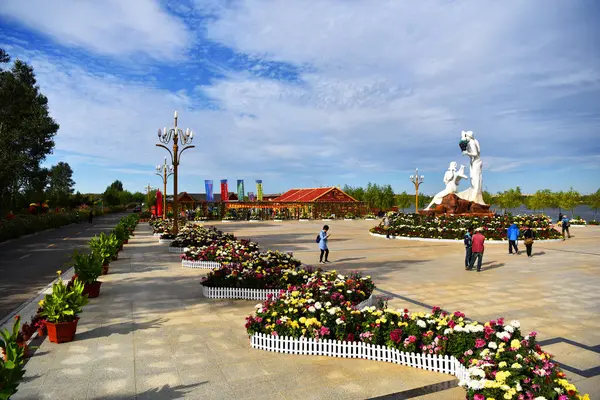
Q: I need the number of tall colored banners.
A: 4